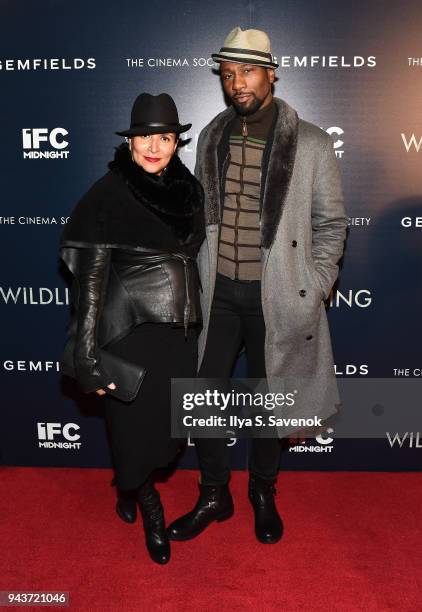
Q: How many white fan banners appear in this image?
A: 0